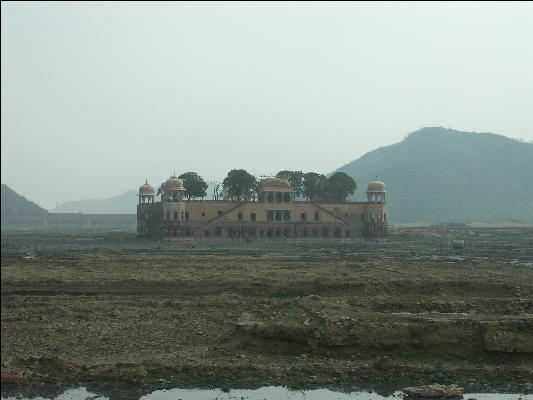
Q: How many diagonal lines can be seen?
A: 2